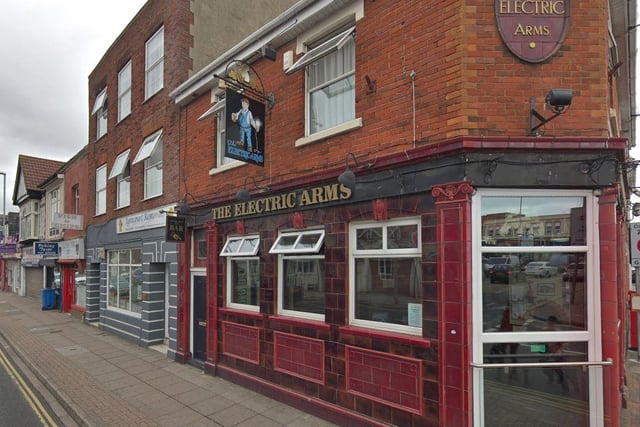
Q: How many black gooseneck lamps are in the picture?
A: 3